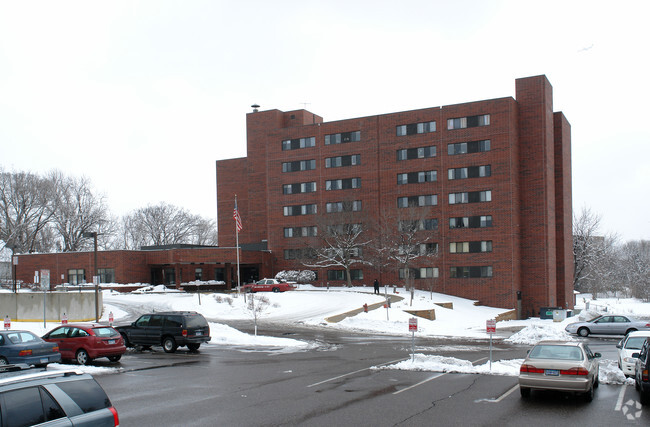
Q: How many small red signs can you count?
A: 5